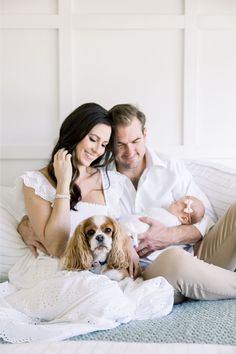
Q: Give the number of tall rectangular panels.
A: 3